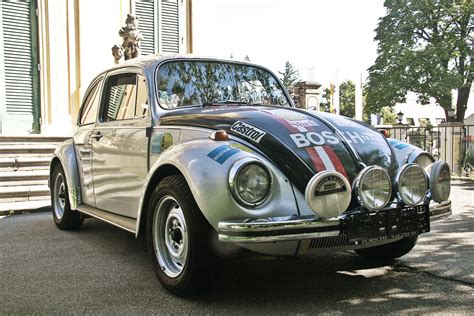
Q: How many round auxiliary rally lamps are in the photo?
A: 4